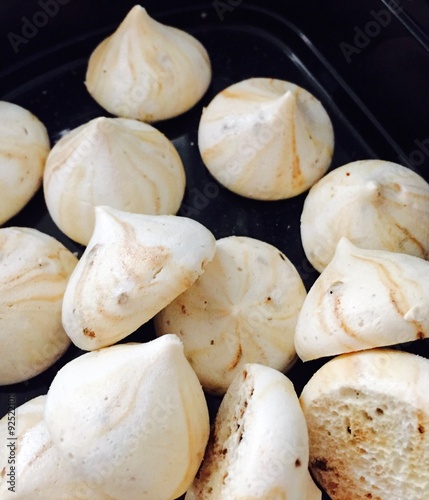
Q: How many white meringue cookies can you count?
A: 13